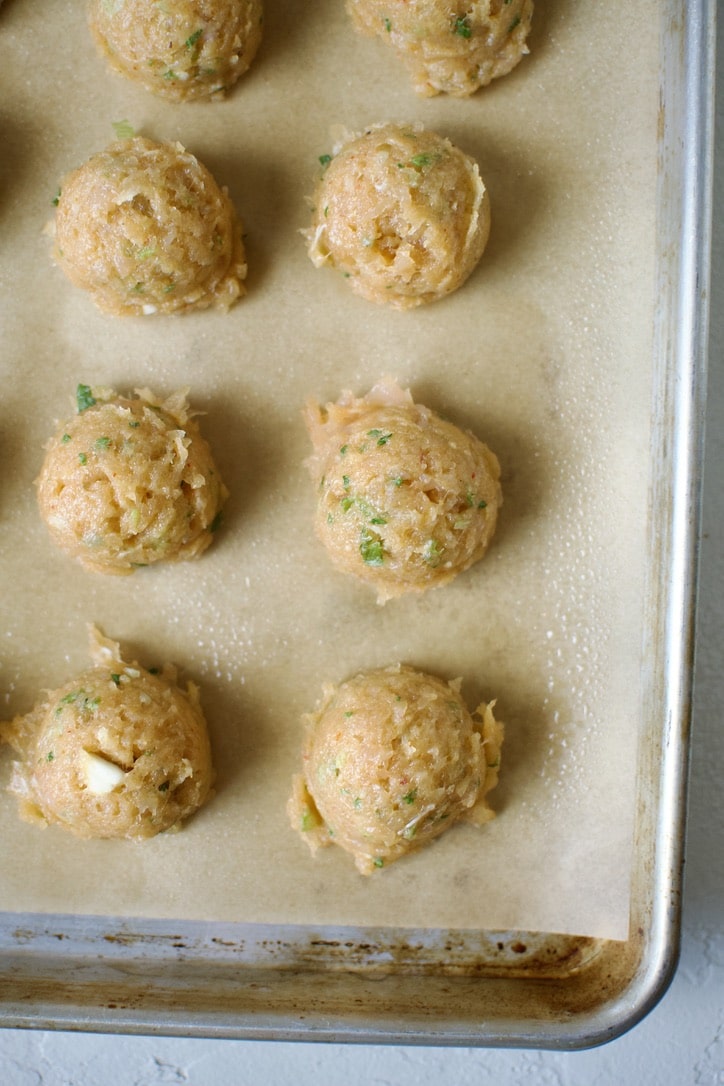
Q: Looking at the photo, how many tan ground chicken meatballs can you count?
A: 8